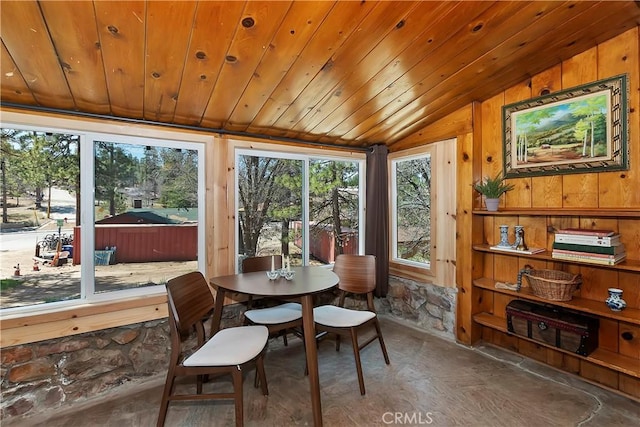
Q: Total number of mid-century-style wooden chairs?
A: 3